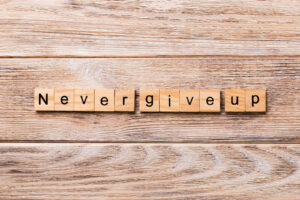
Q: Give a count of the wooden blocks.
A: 11